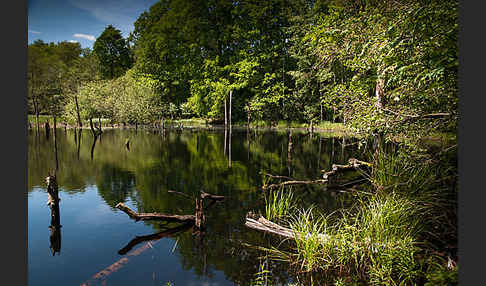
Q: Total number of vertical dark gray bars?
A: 2